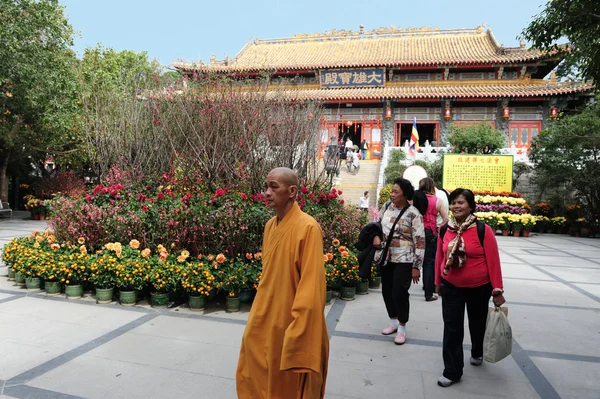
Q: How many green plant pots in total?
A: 14